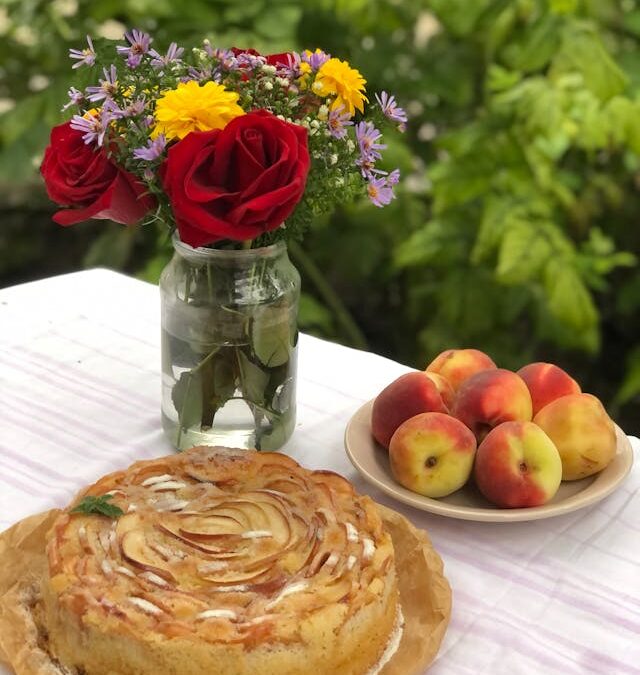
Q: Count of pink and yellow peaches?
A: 7